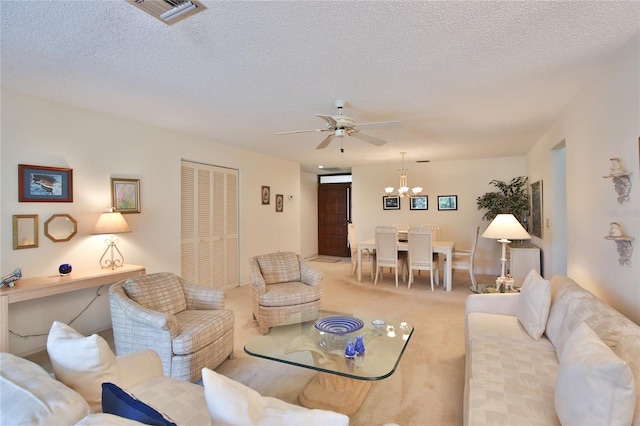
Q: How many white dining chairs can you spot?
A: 6